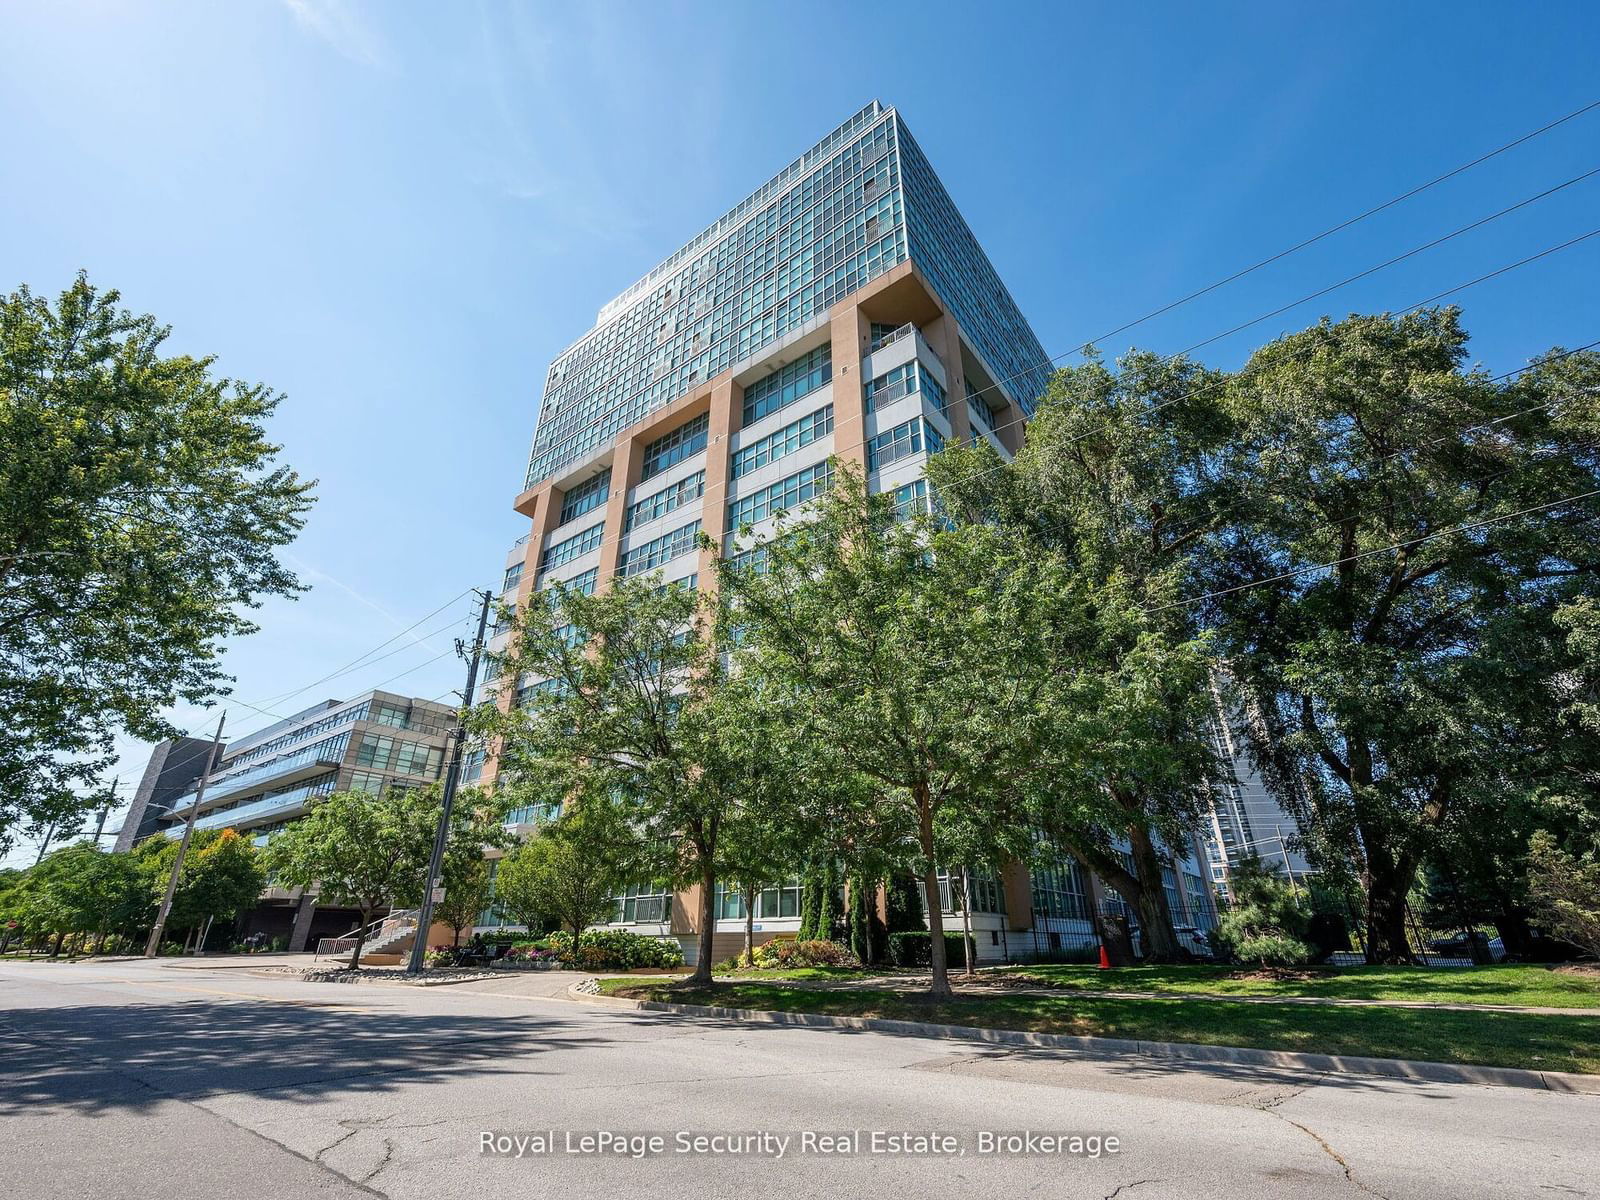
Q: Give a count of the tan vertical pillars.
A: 6